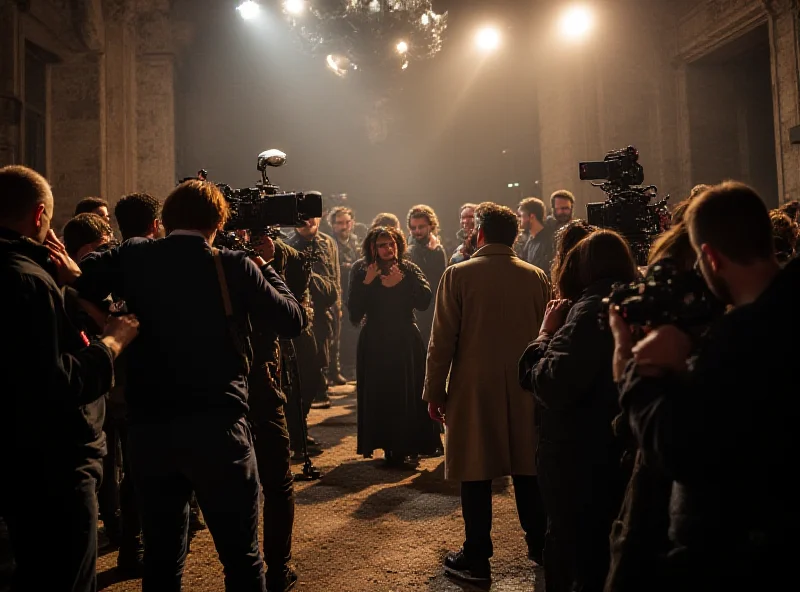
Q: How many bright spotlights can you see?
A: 4